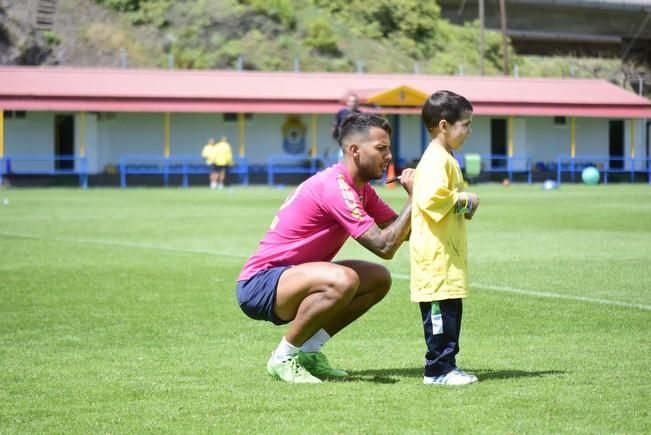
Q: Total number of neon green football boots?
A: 2